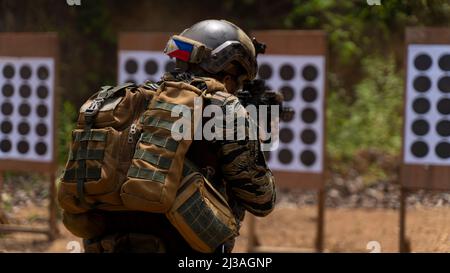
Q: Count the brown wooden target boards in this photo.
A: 4